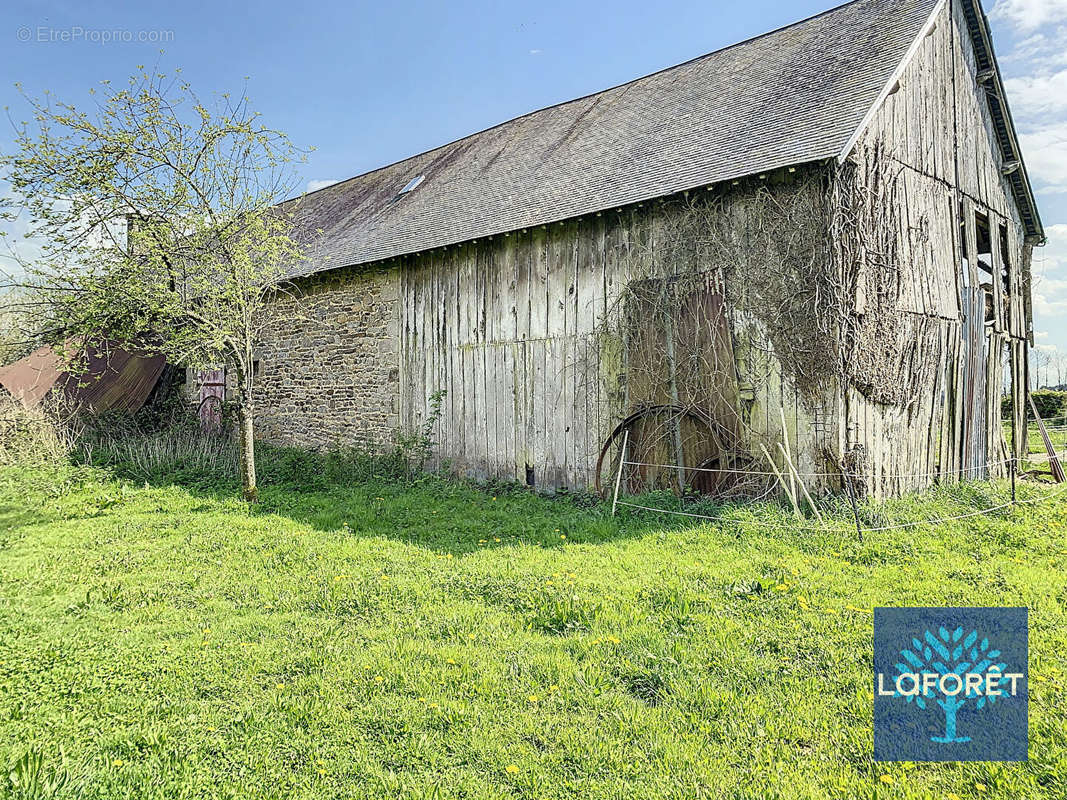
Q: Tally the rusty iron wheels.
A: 2